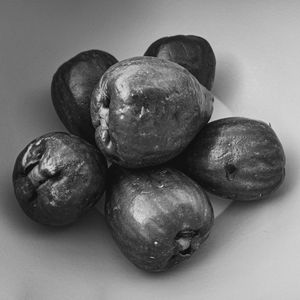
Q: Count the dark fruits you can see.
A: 6